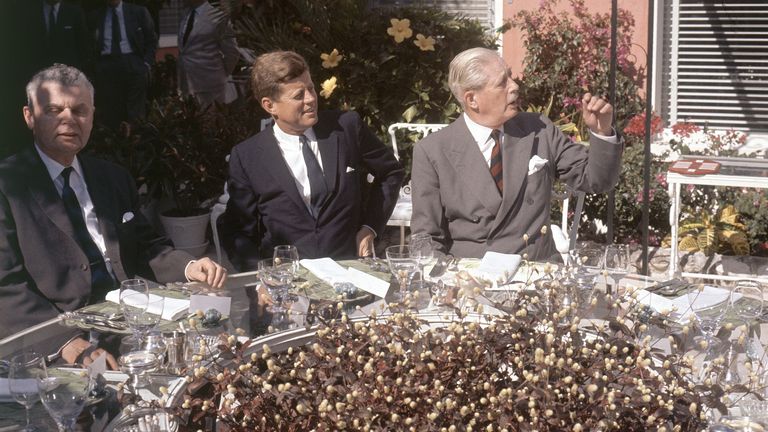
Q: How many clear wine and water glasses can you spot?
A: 12